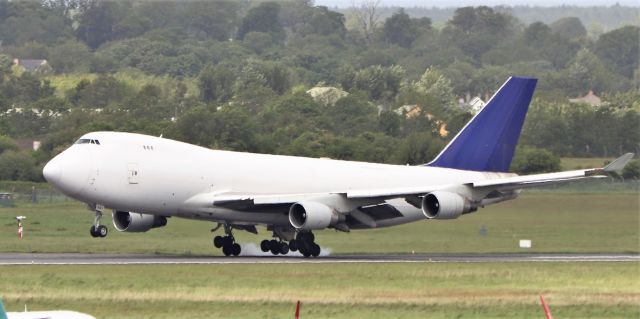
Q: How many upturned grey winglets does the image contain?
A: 1